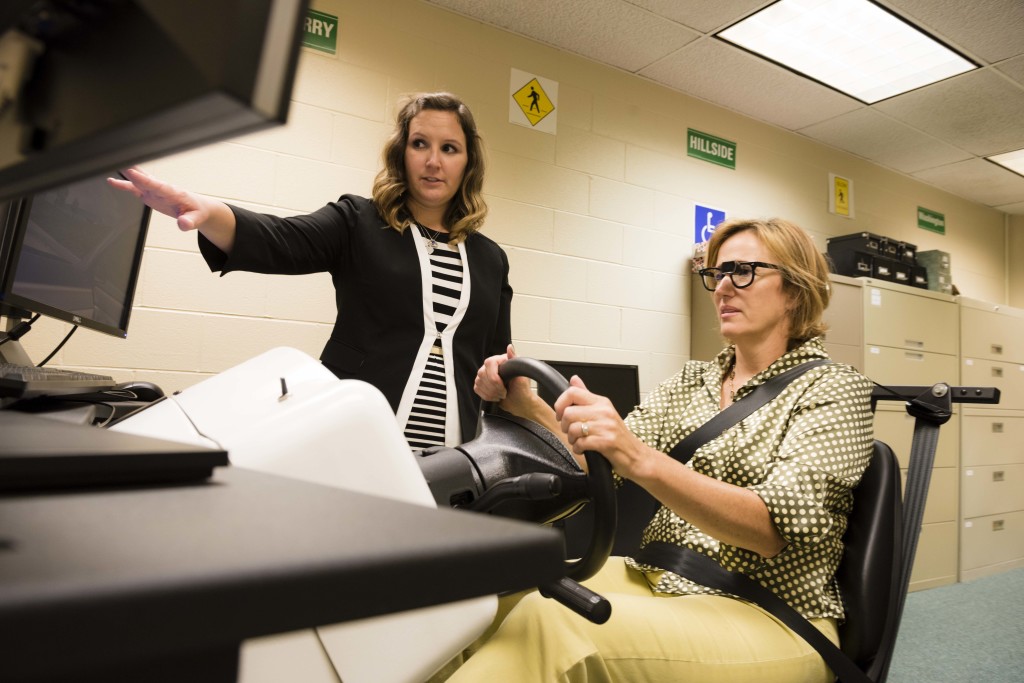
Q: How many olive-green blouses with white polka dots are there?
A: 1